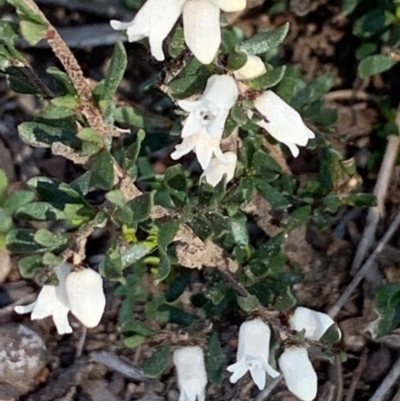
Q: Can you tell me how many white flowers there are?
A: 14